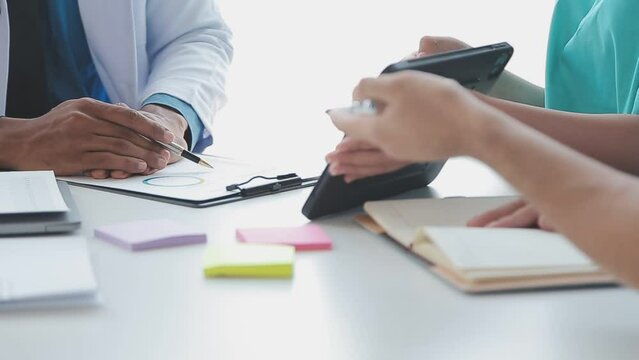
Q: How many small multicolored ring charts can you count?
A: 1